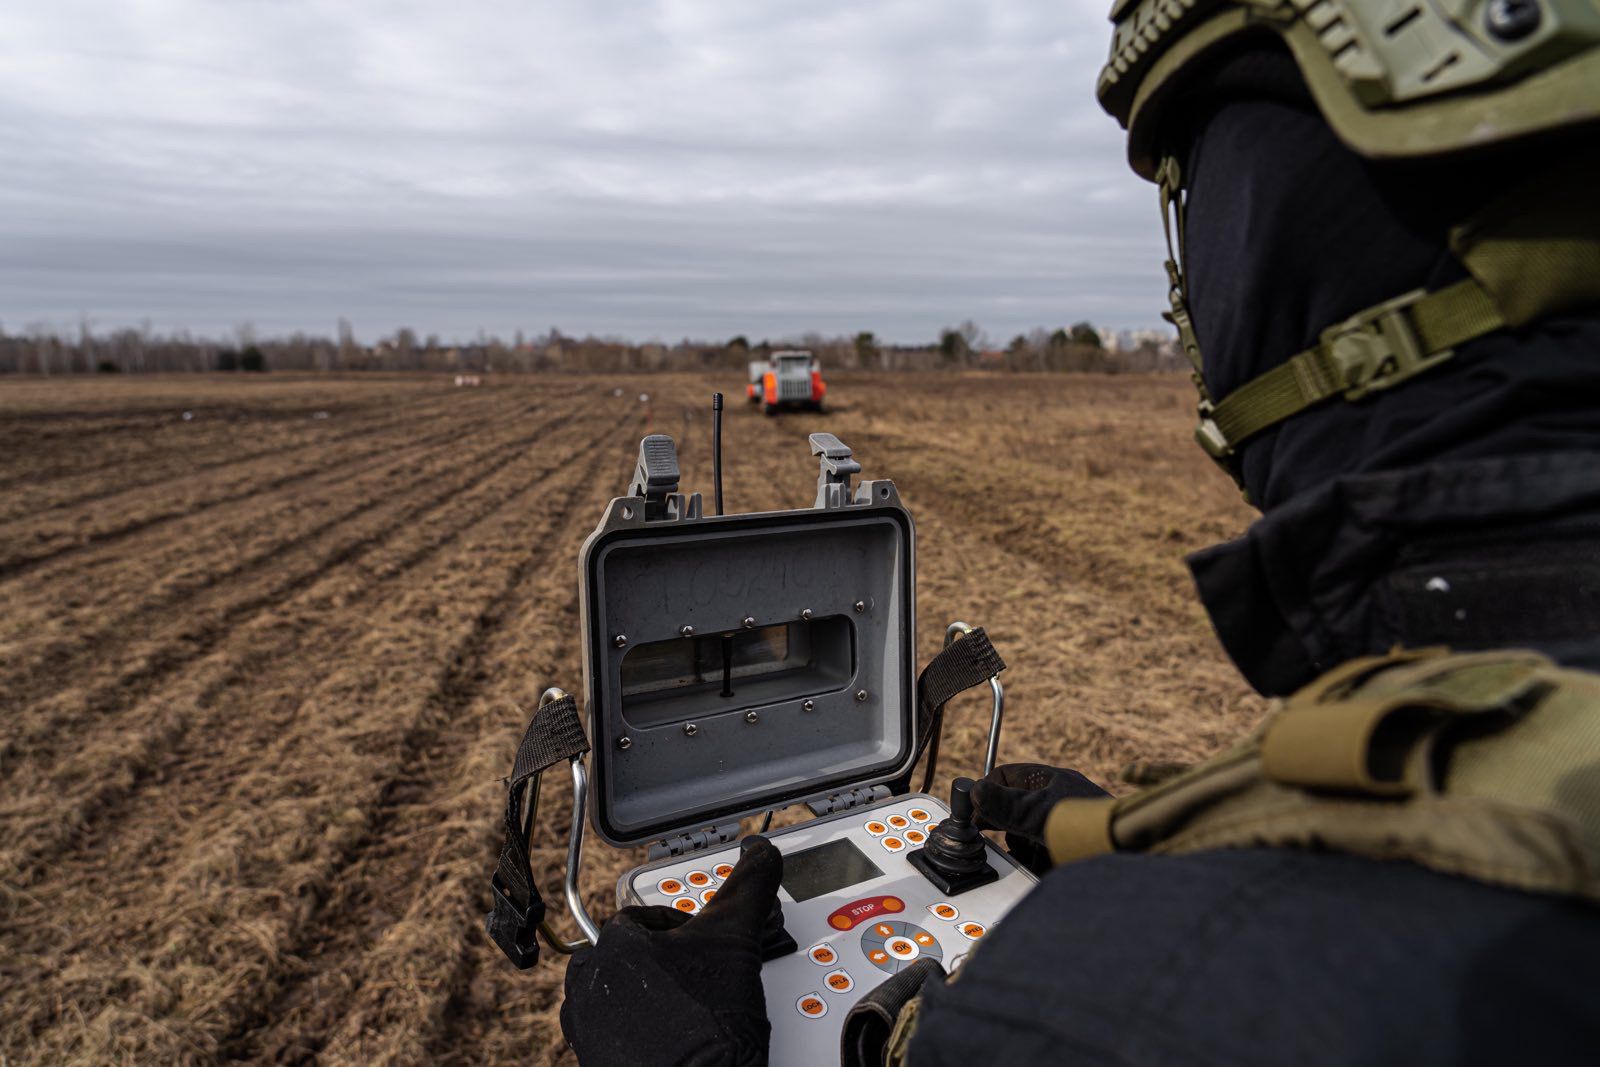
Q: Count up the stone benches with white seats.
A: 0